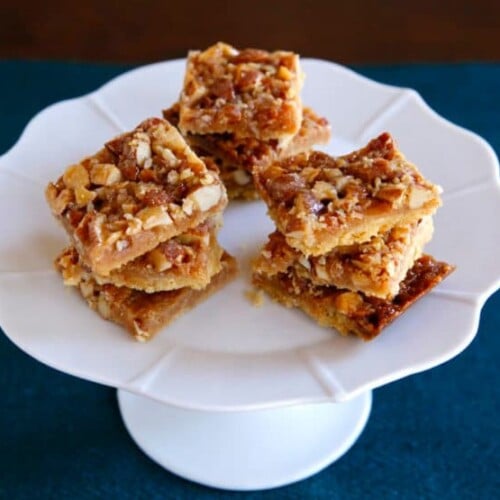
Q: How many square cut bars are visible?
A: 9